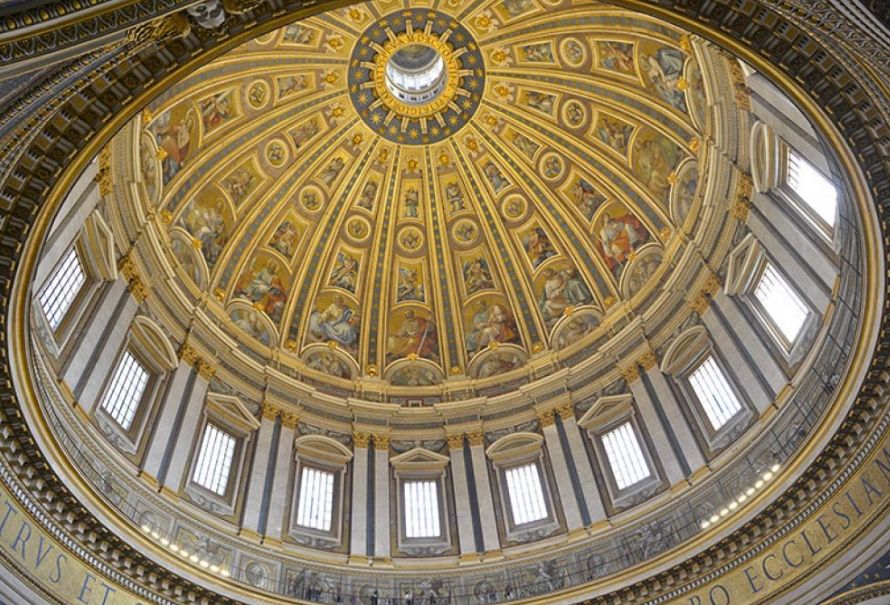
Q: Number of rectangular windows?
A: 10